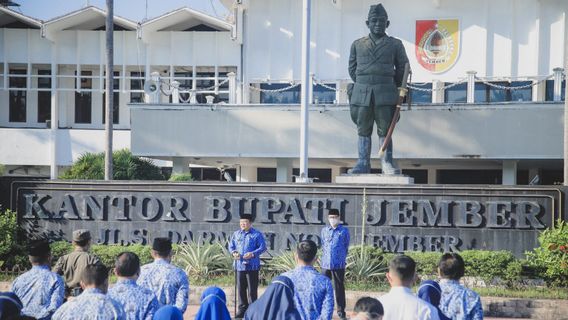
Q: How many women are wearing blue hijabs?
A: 5